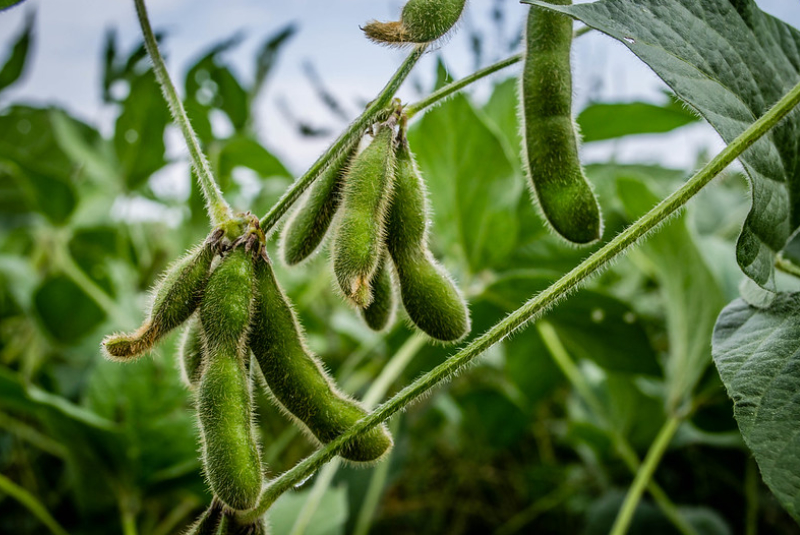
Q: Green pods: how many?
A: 10